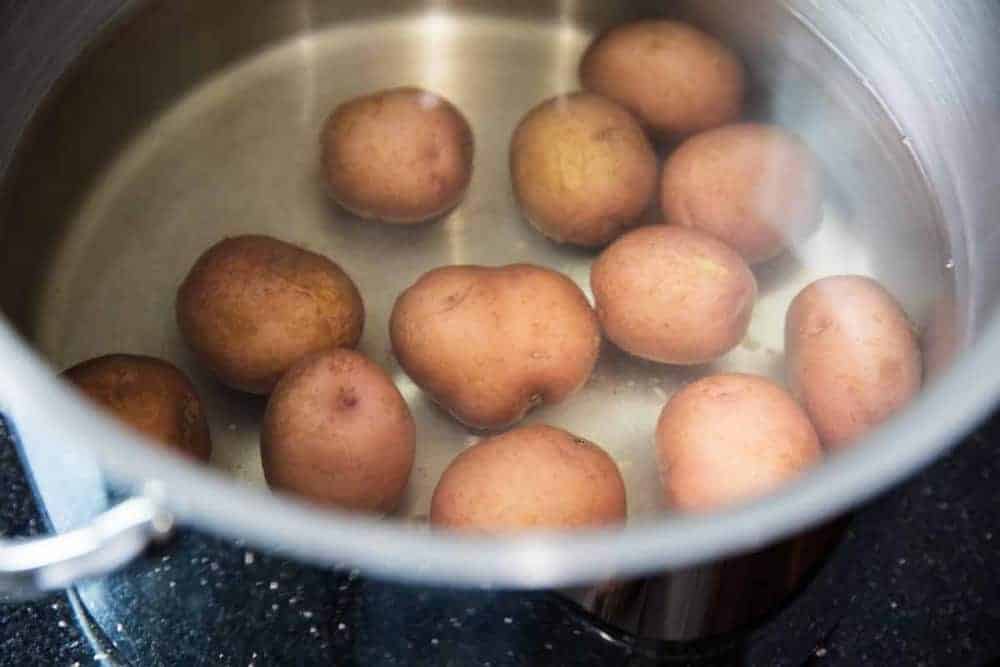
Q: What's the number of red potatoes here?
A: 12